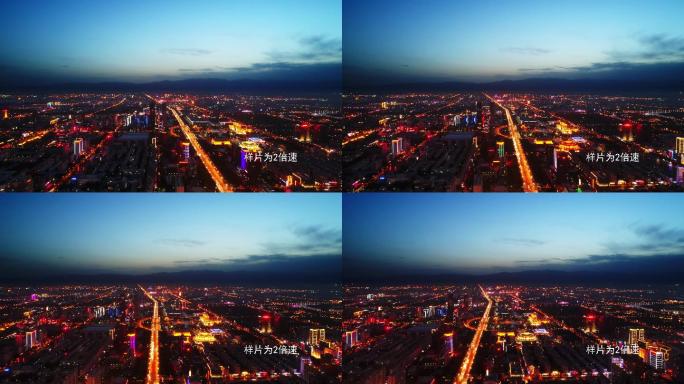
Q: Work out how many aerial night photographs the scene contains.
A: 4